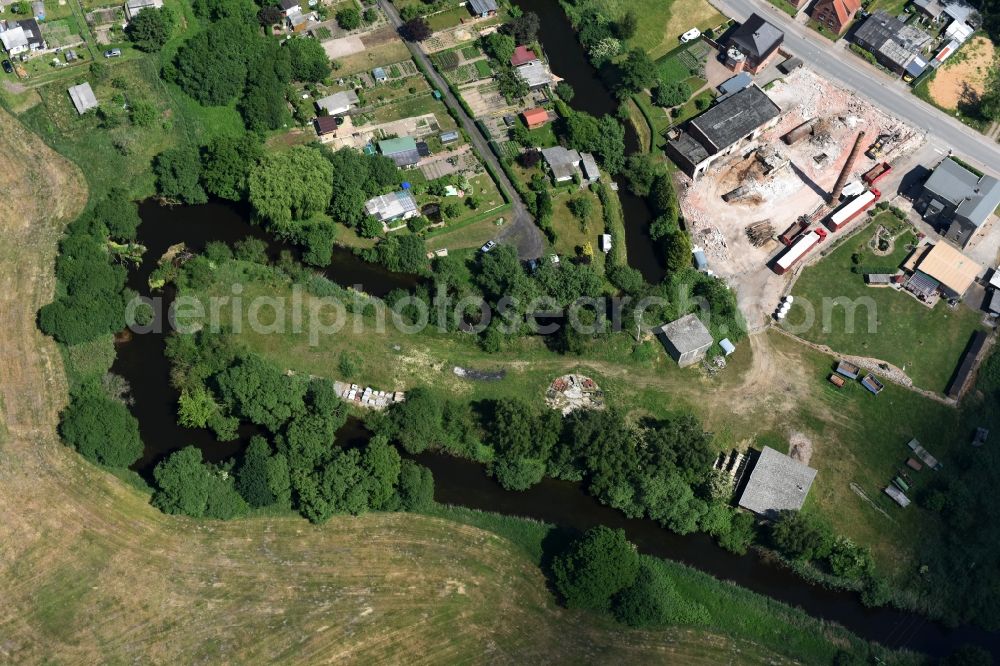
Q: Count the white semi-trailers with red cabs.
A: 2